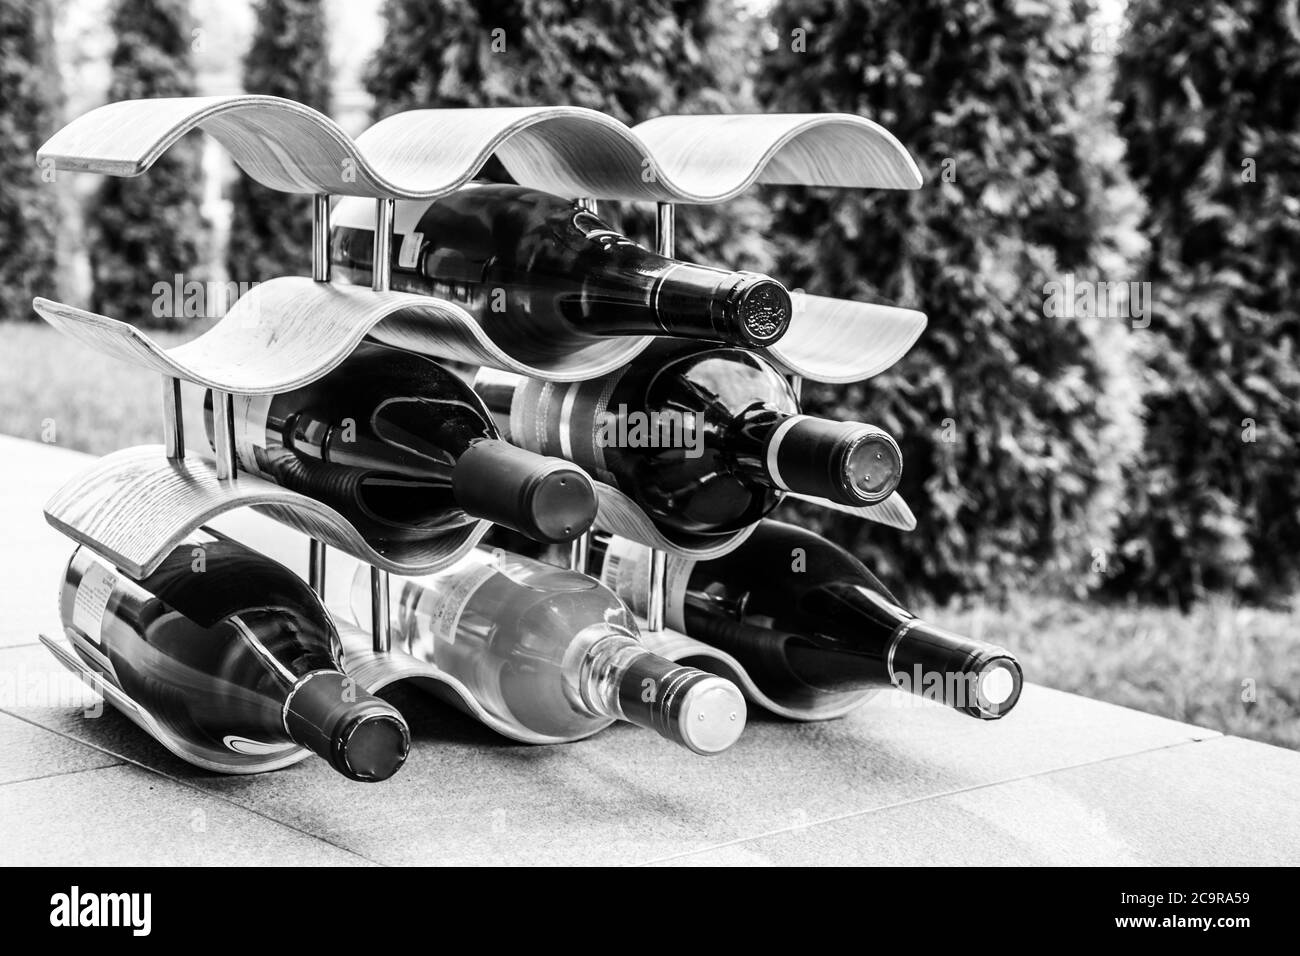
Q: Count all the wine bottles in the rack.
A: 6